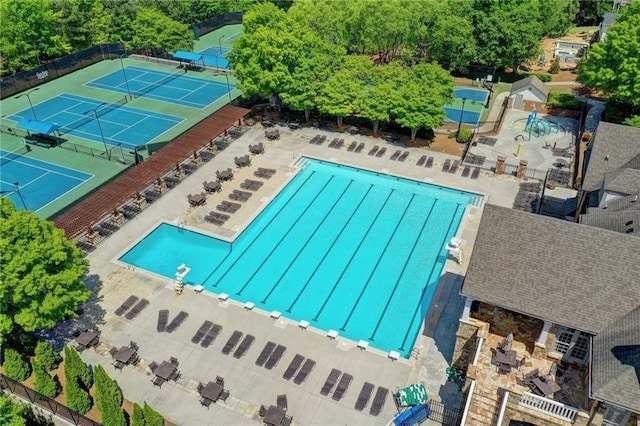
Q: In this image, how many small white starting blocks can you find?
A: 8